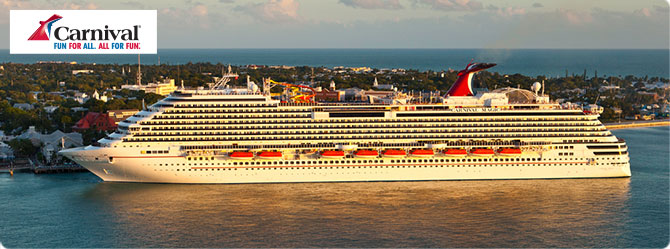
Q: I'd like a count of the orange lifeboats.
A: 9